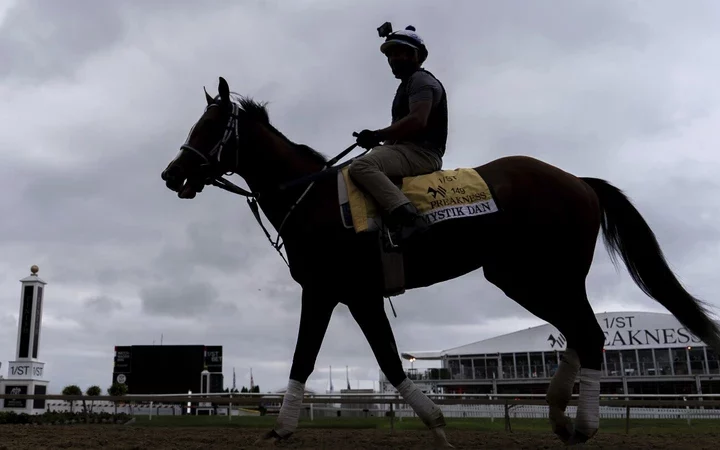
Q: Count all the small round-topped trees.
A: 3